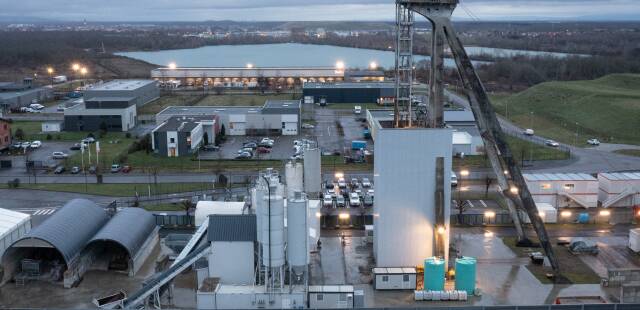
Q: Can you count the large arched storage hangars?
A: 2